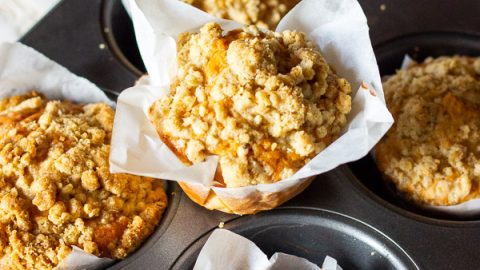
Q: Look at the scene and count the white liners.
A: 4